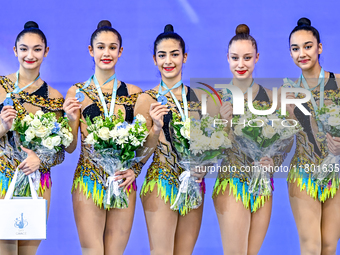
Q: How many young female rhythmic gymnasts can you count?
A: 5